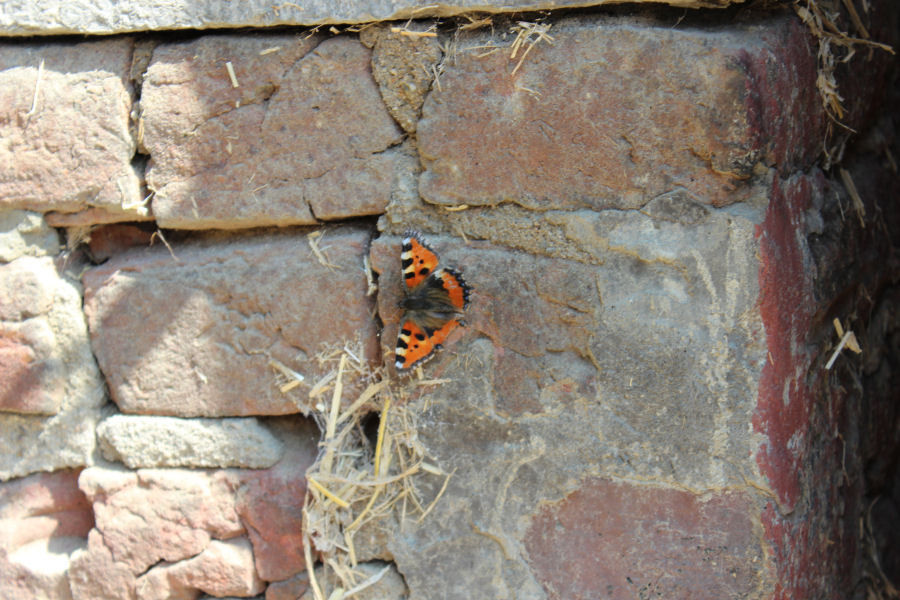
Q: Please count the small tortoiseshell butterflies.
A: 1